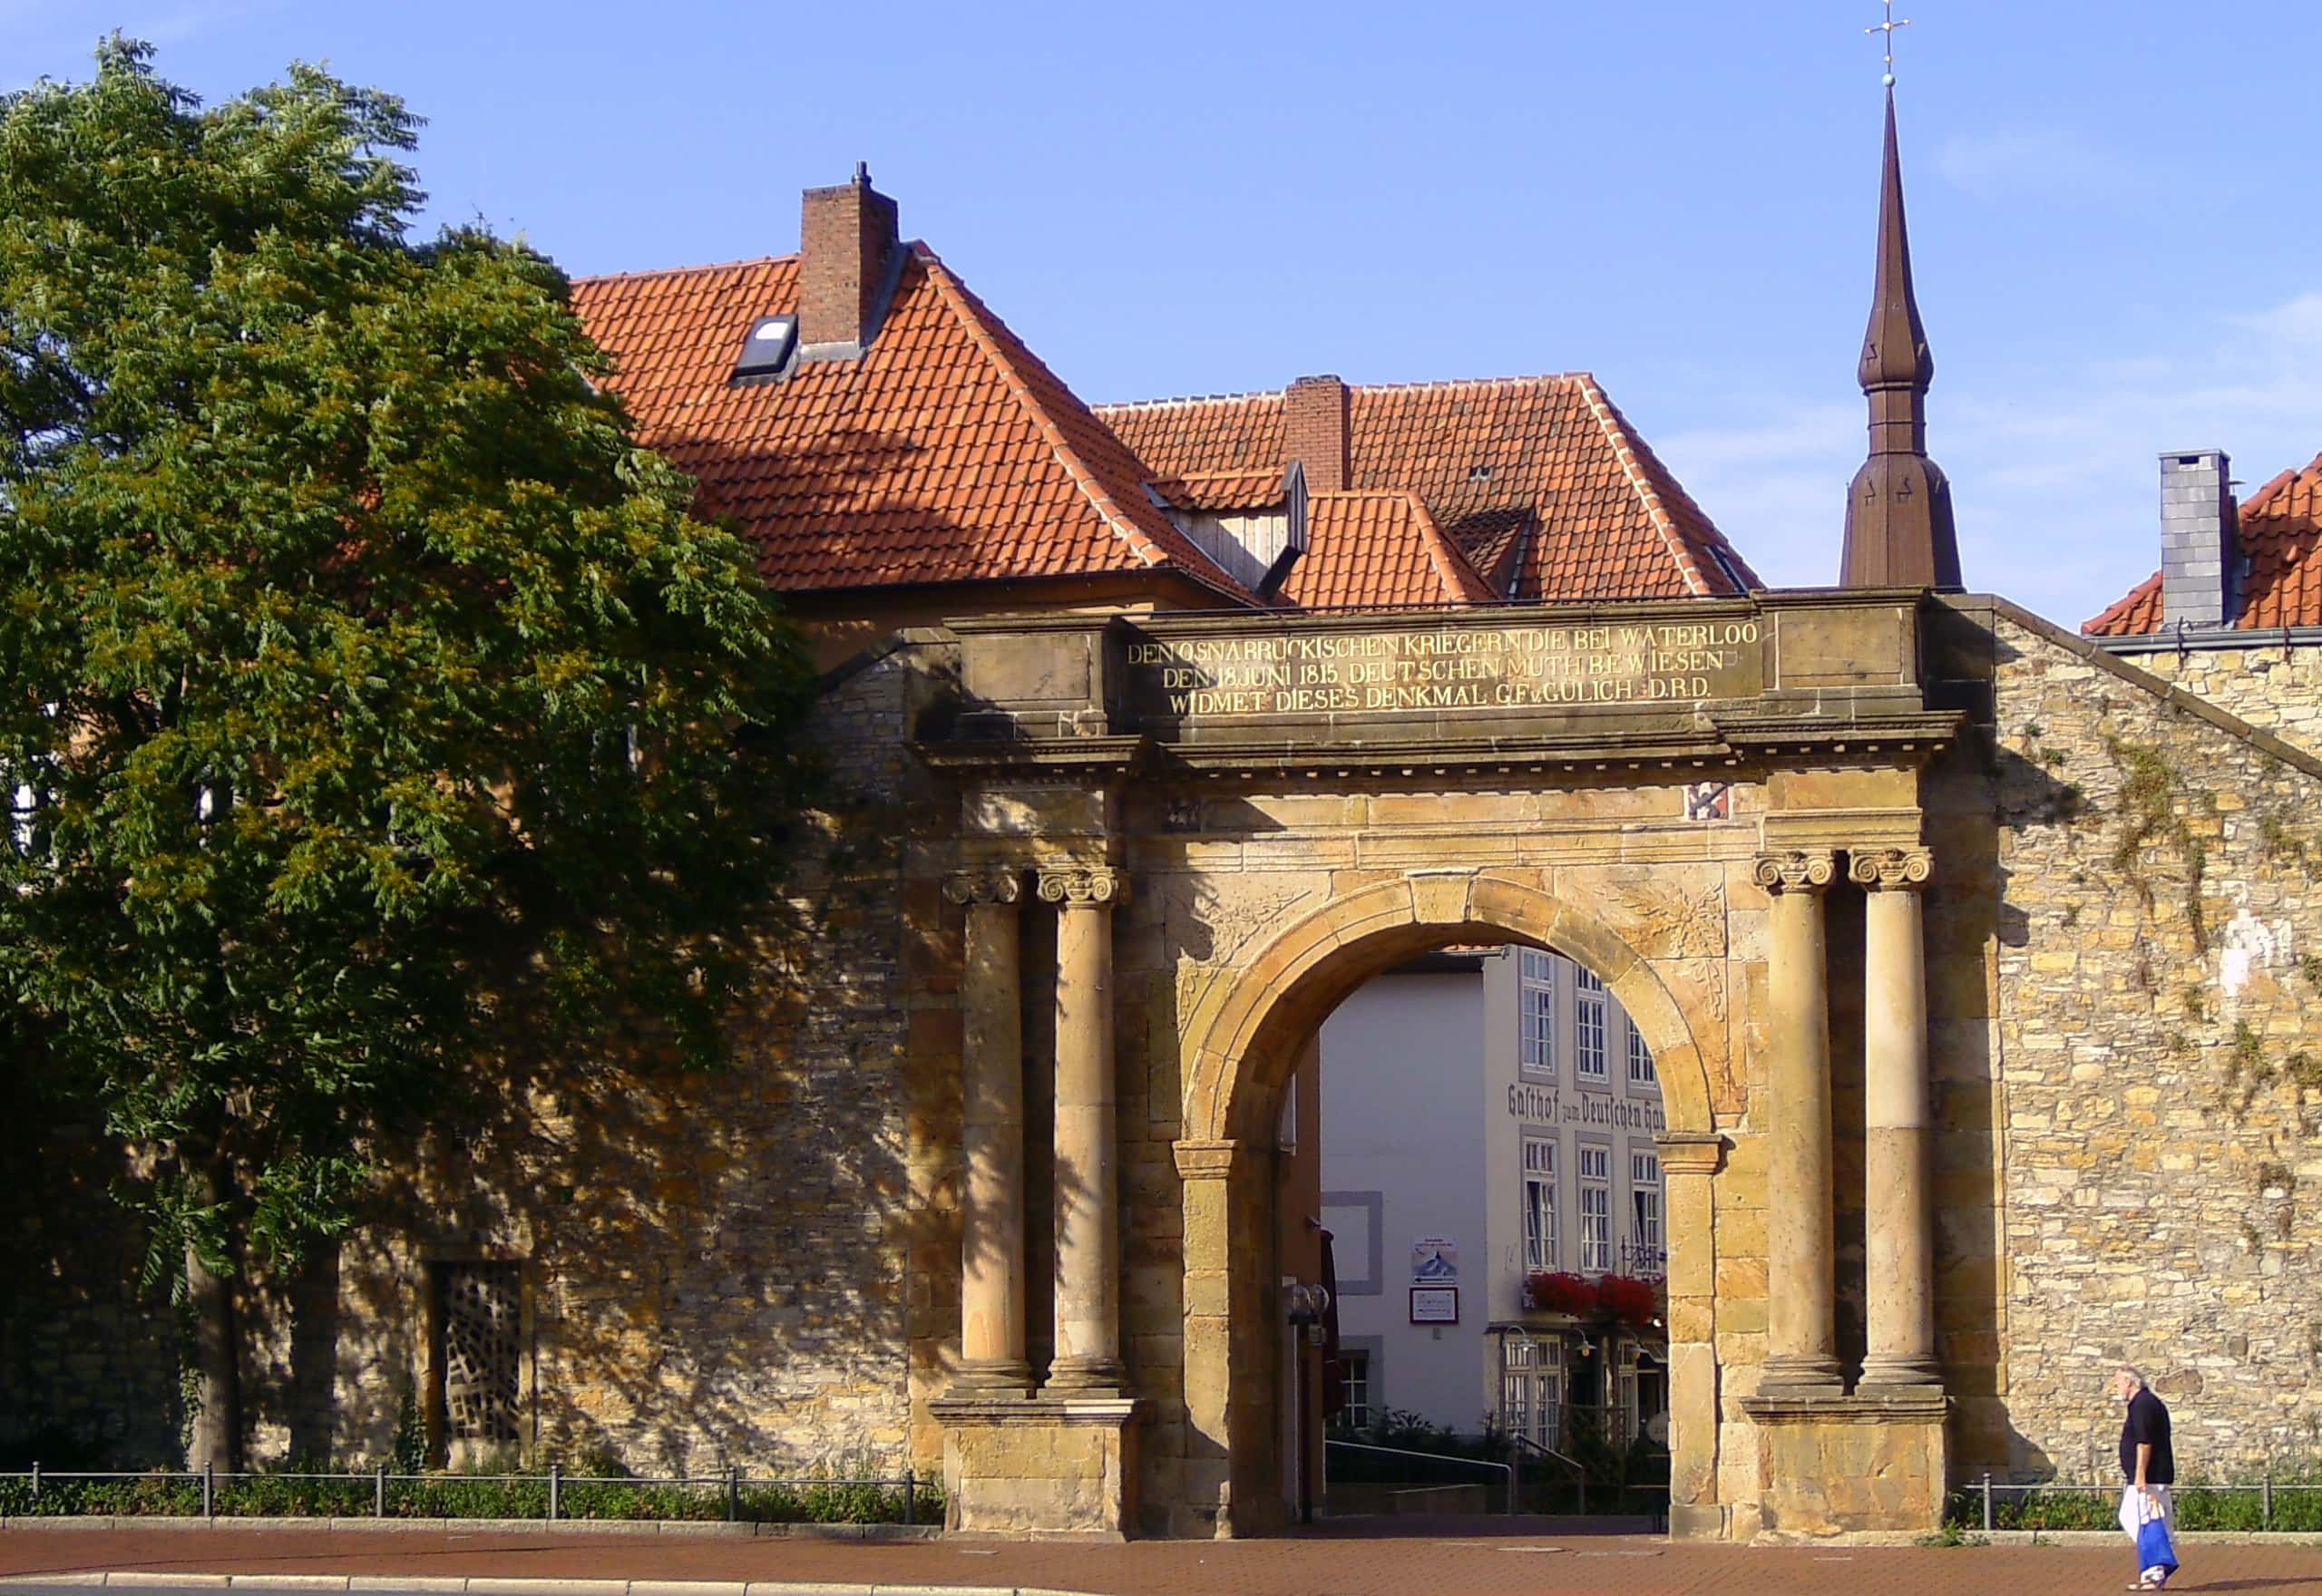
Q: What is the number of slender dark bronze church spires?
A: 1